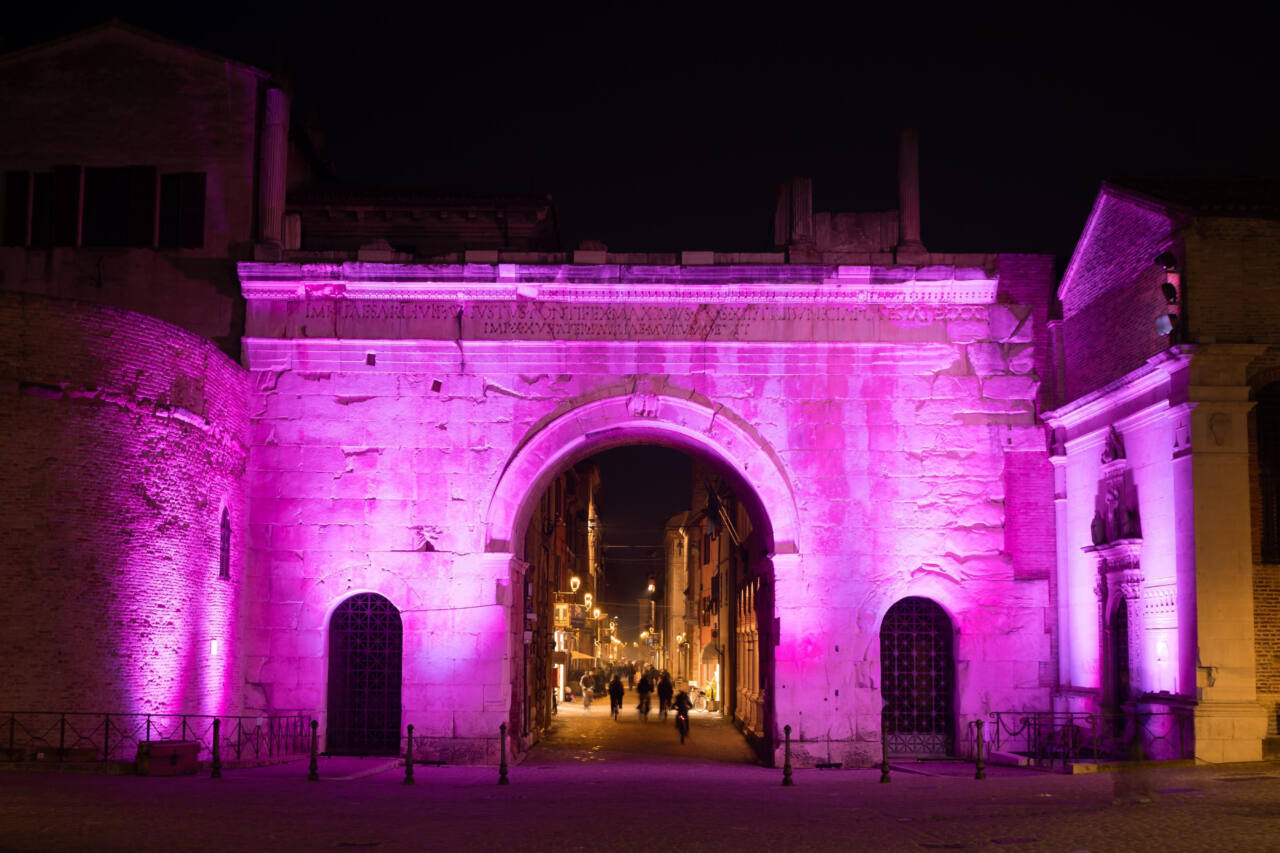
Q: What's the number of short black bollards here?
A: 7